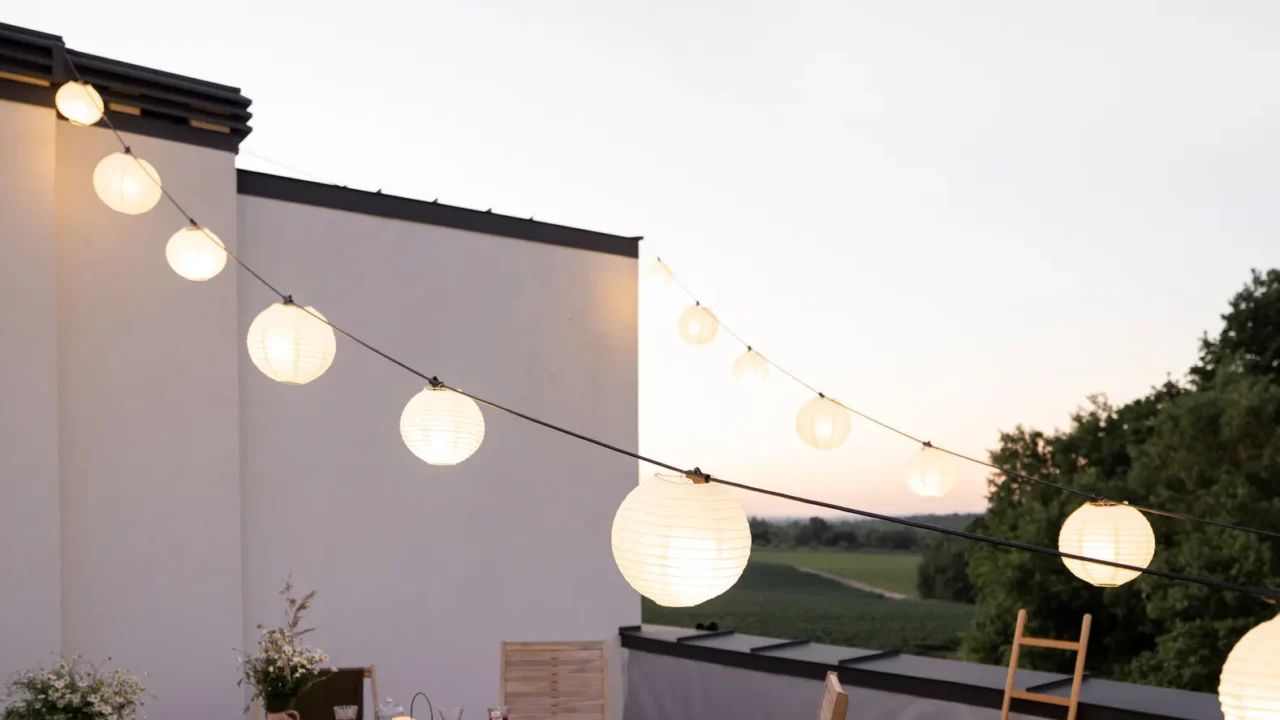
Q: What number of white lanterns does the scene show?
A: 13